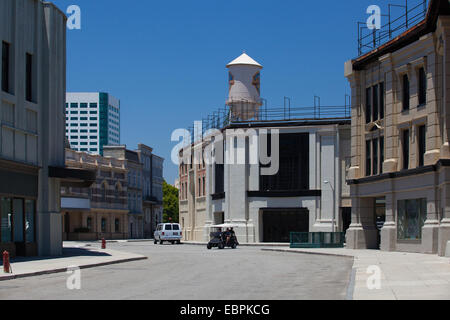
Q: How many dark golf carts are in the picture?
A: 1